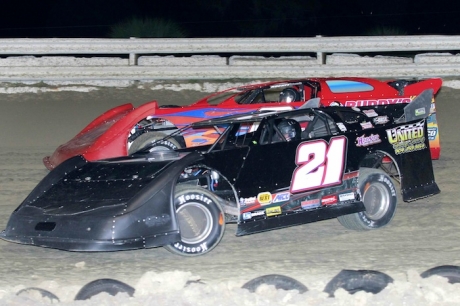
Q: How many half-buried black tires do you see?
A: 5